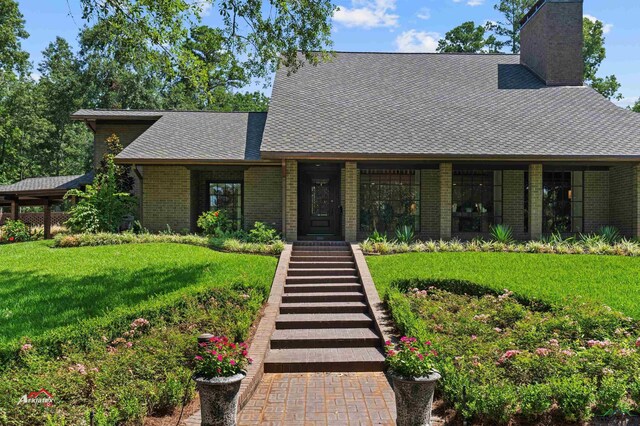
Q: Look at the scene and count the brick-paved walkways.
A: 1